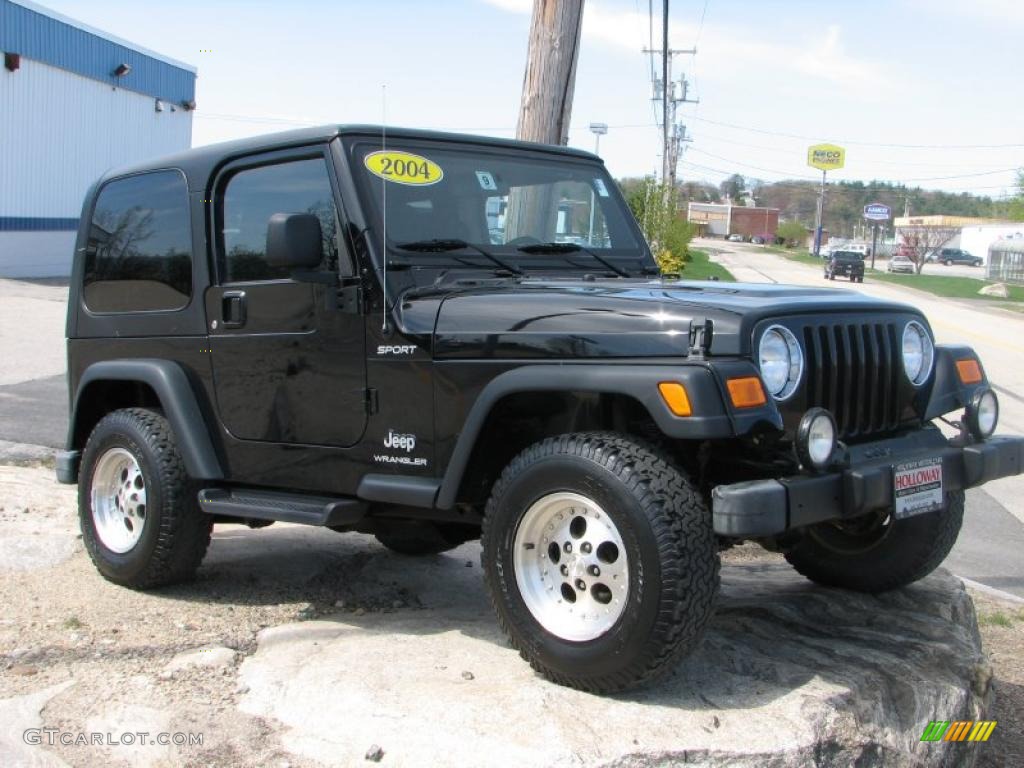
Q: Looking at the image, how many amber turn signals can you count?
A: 3